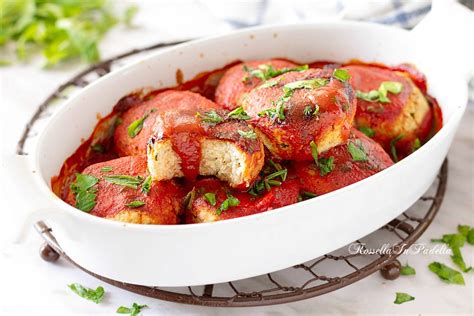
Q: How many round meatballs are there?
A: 8